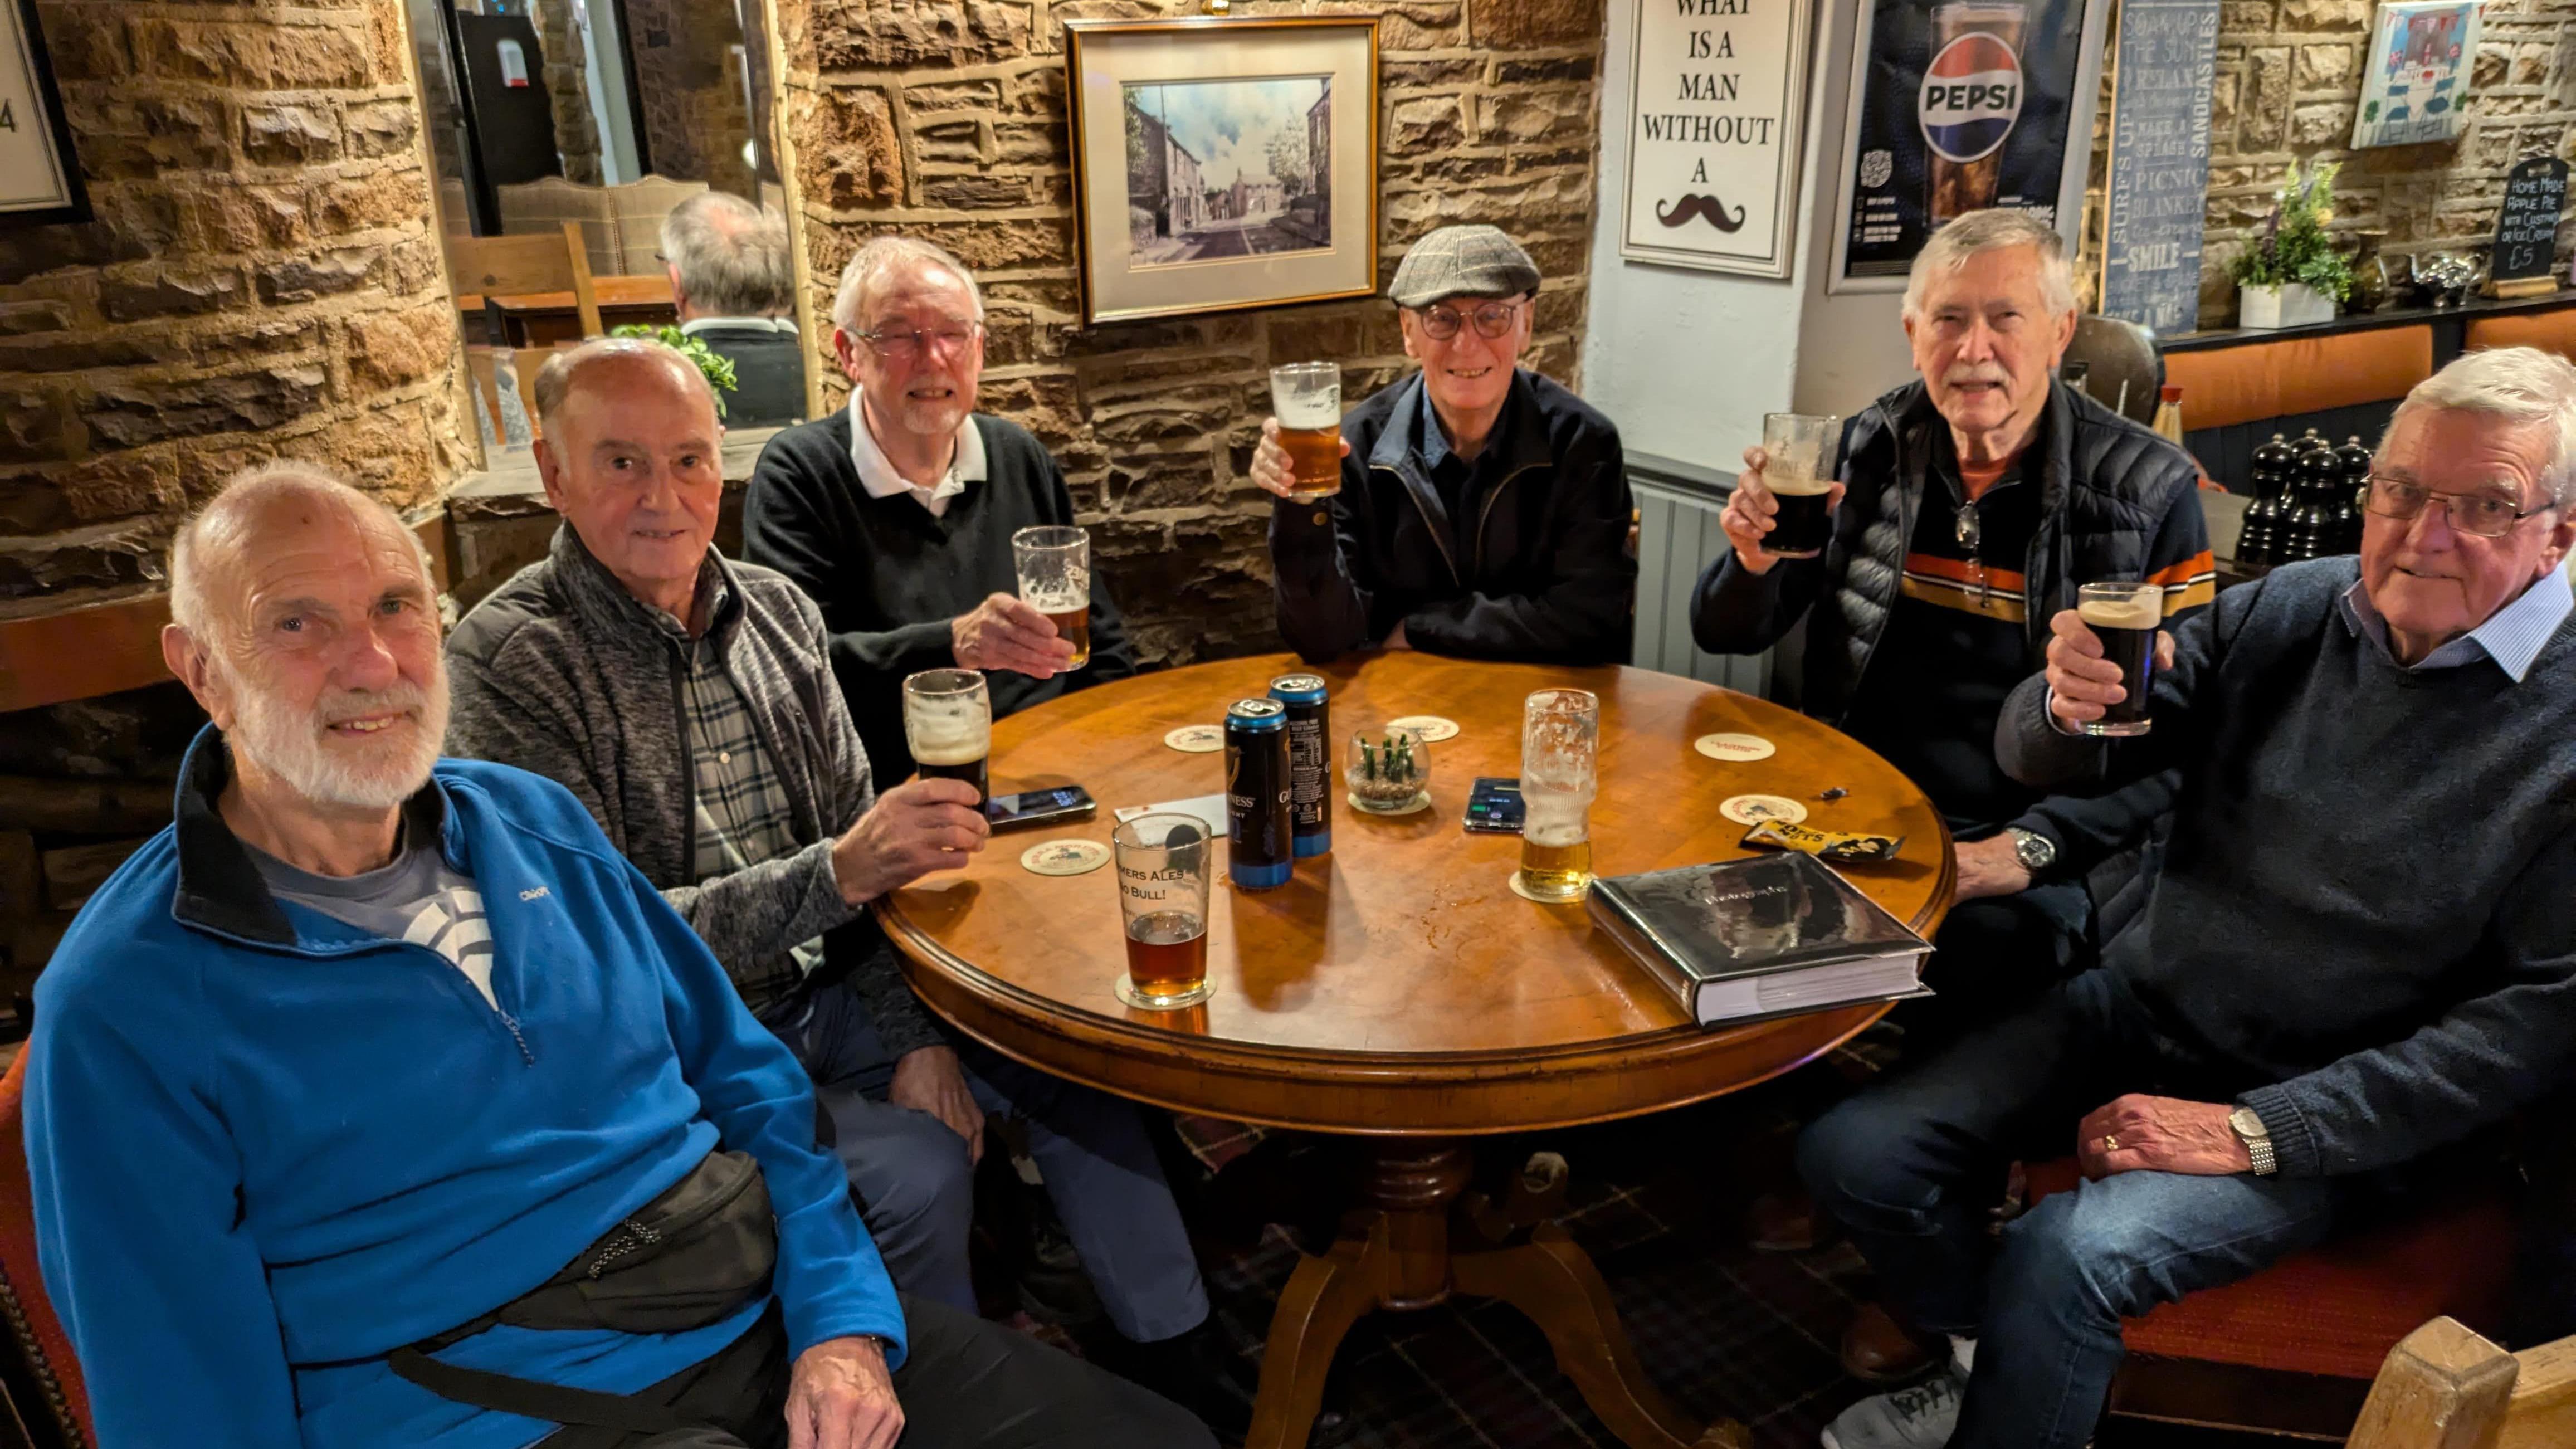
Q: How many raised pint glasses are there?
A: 5